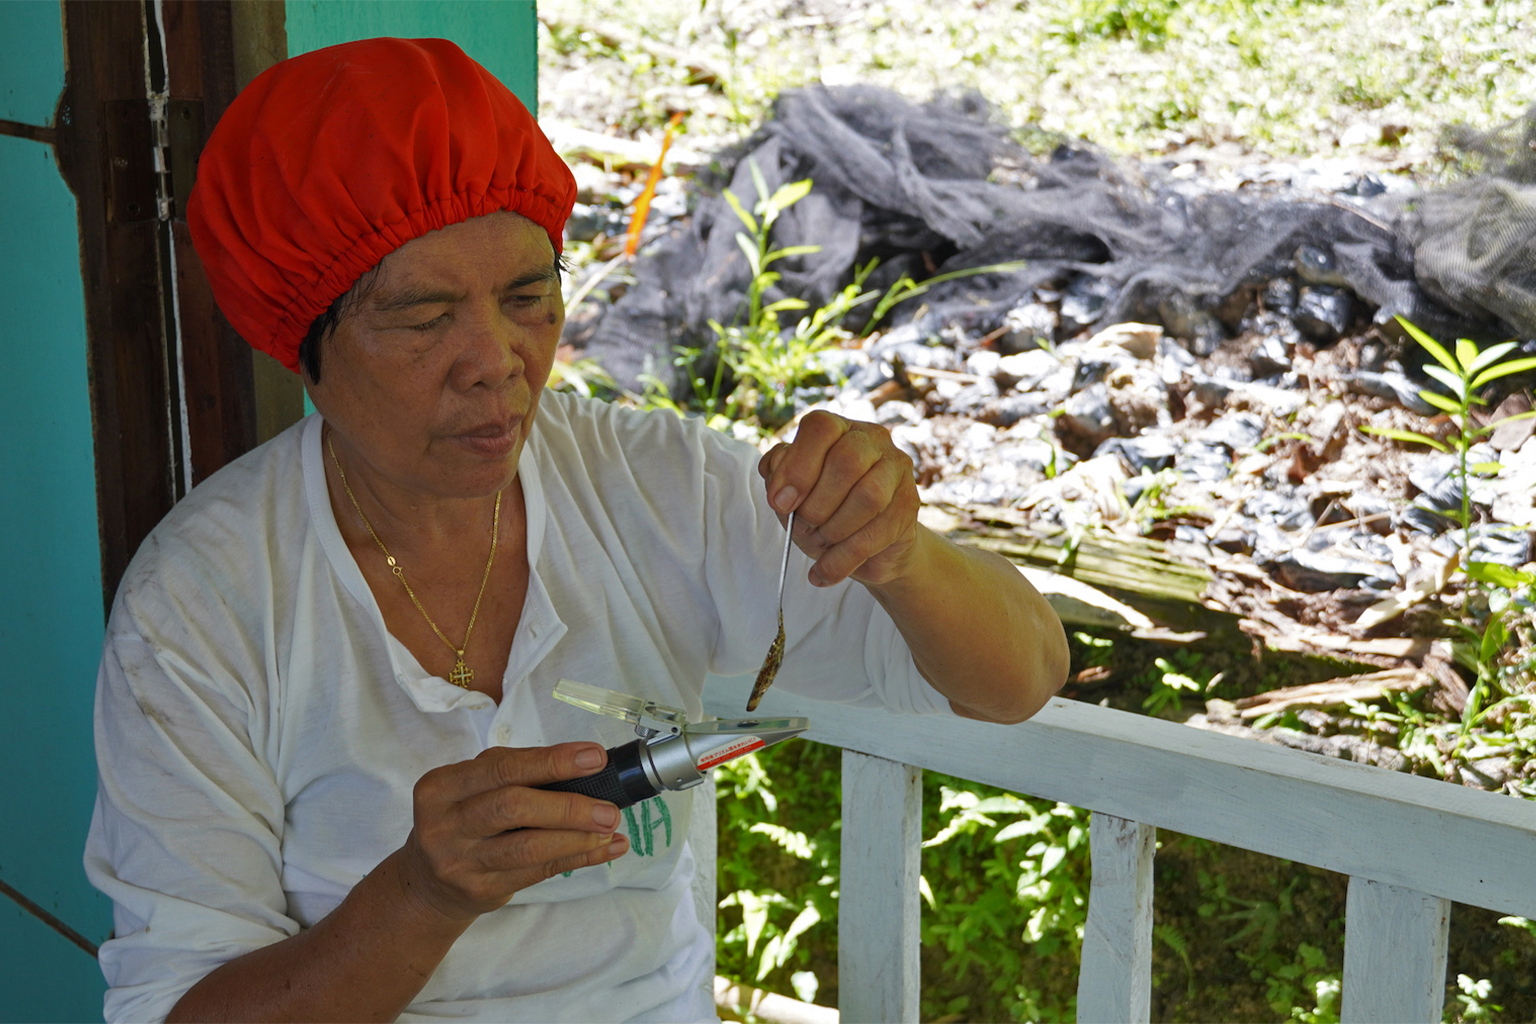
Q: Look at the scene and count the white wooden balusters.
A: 4